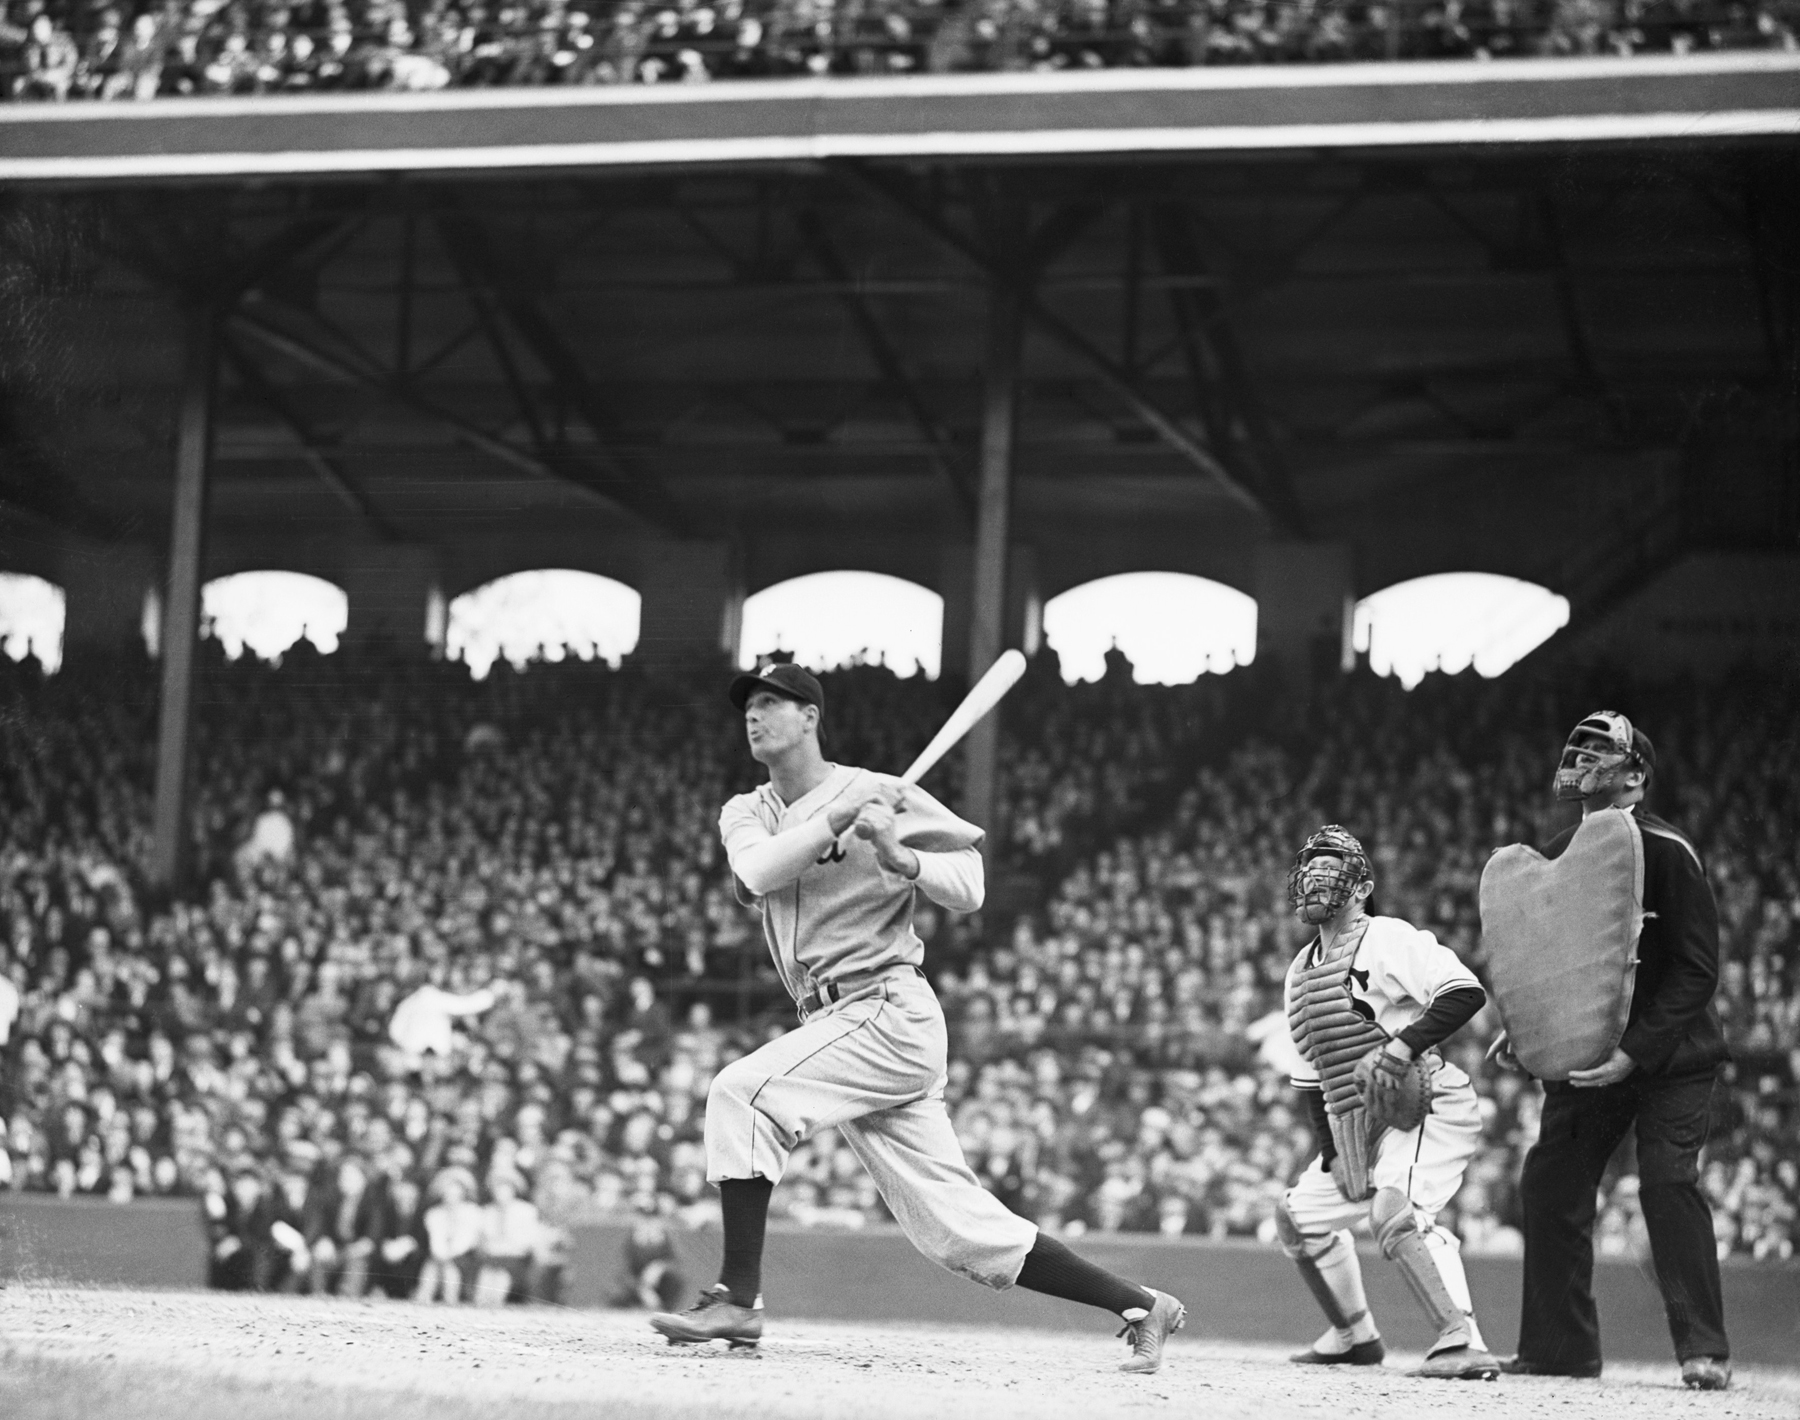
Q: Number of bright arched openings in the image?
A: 6